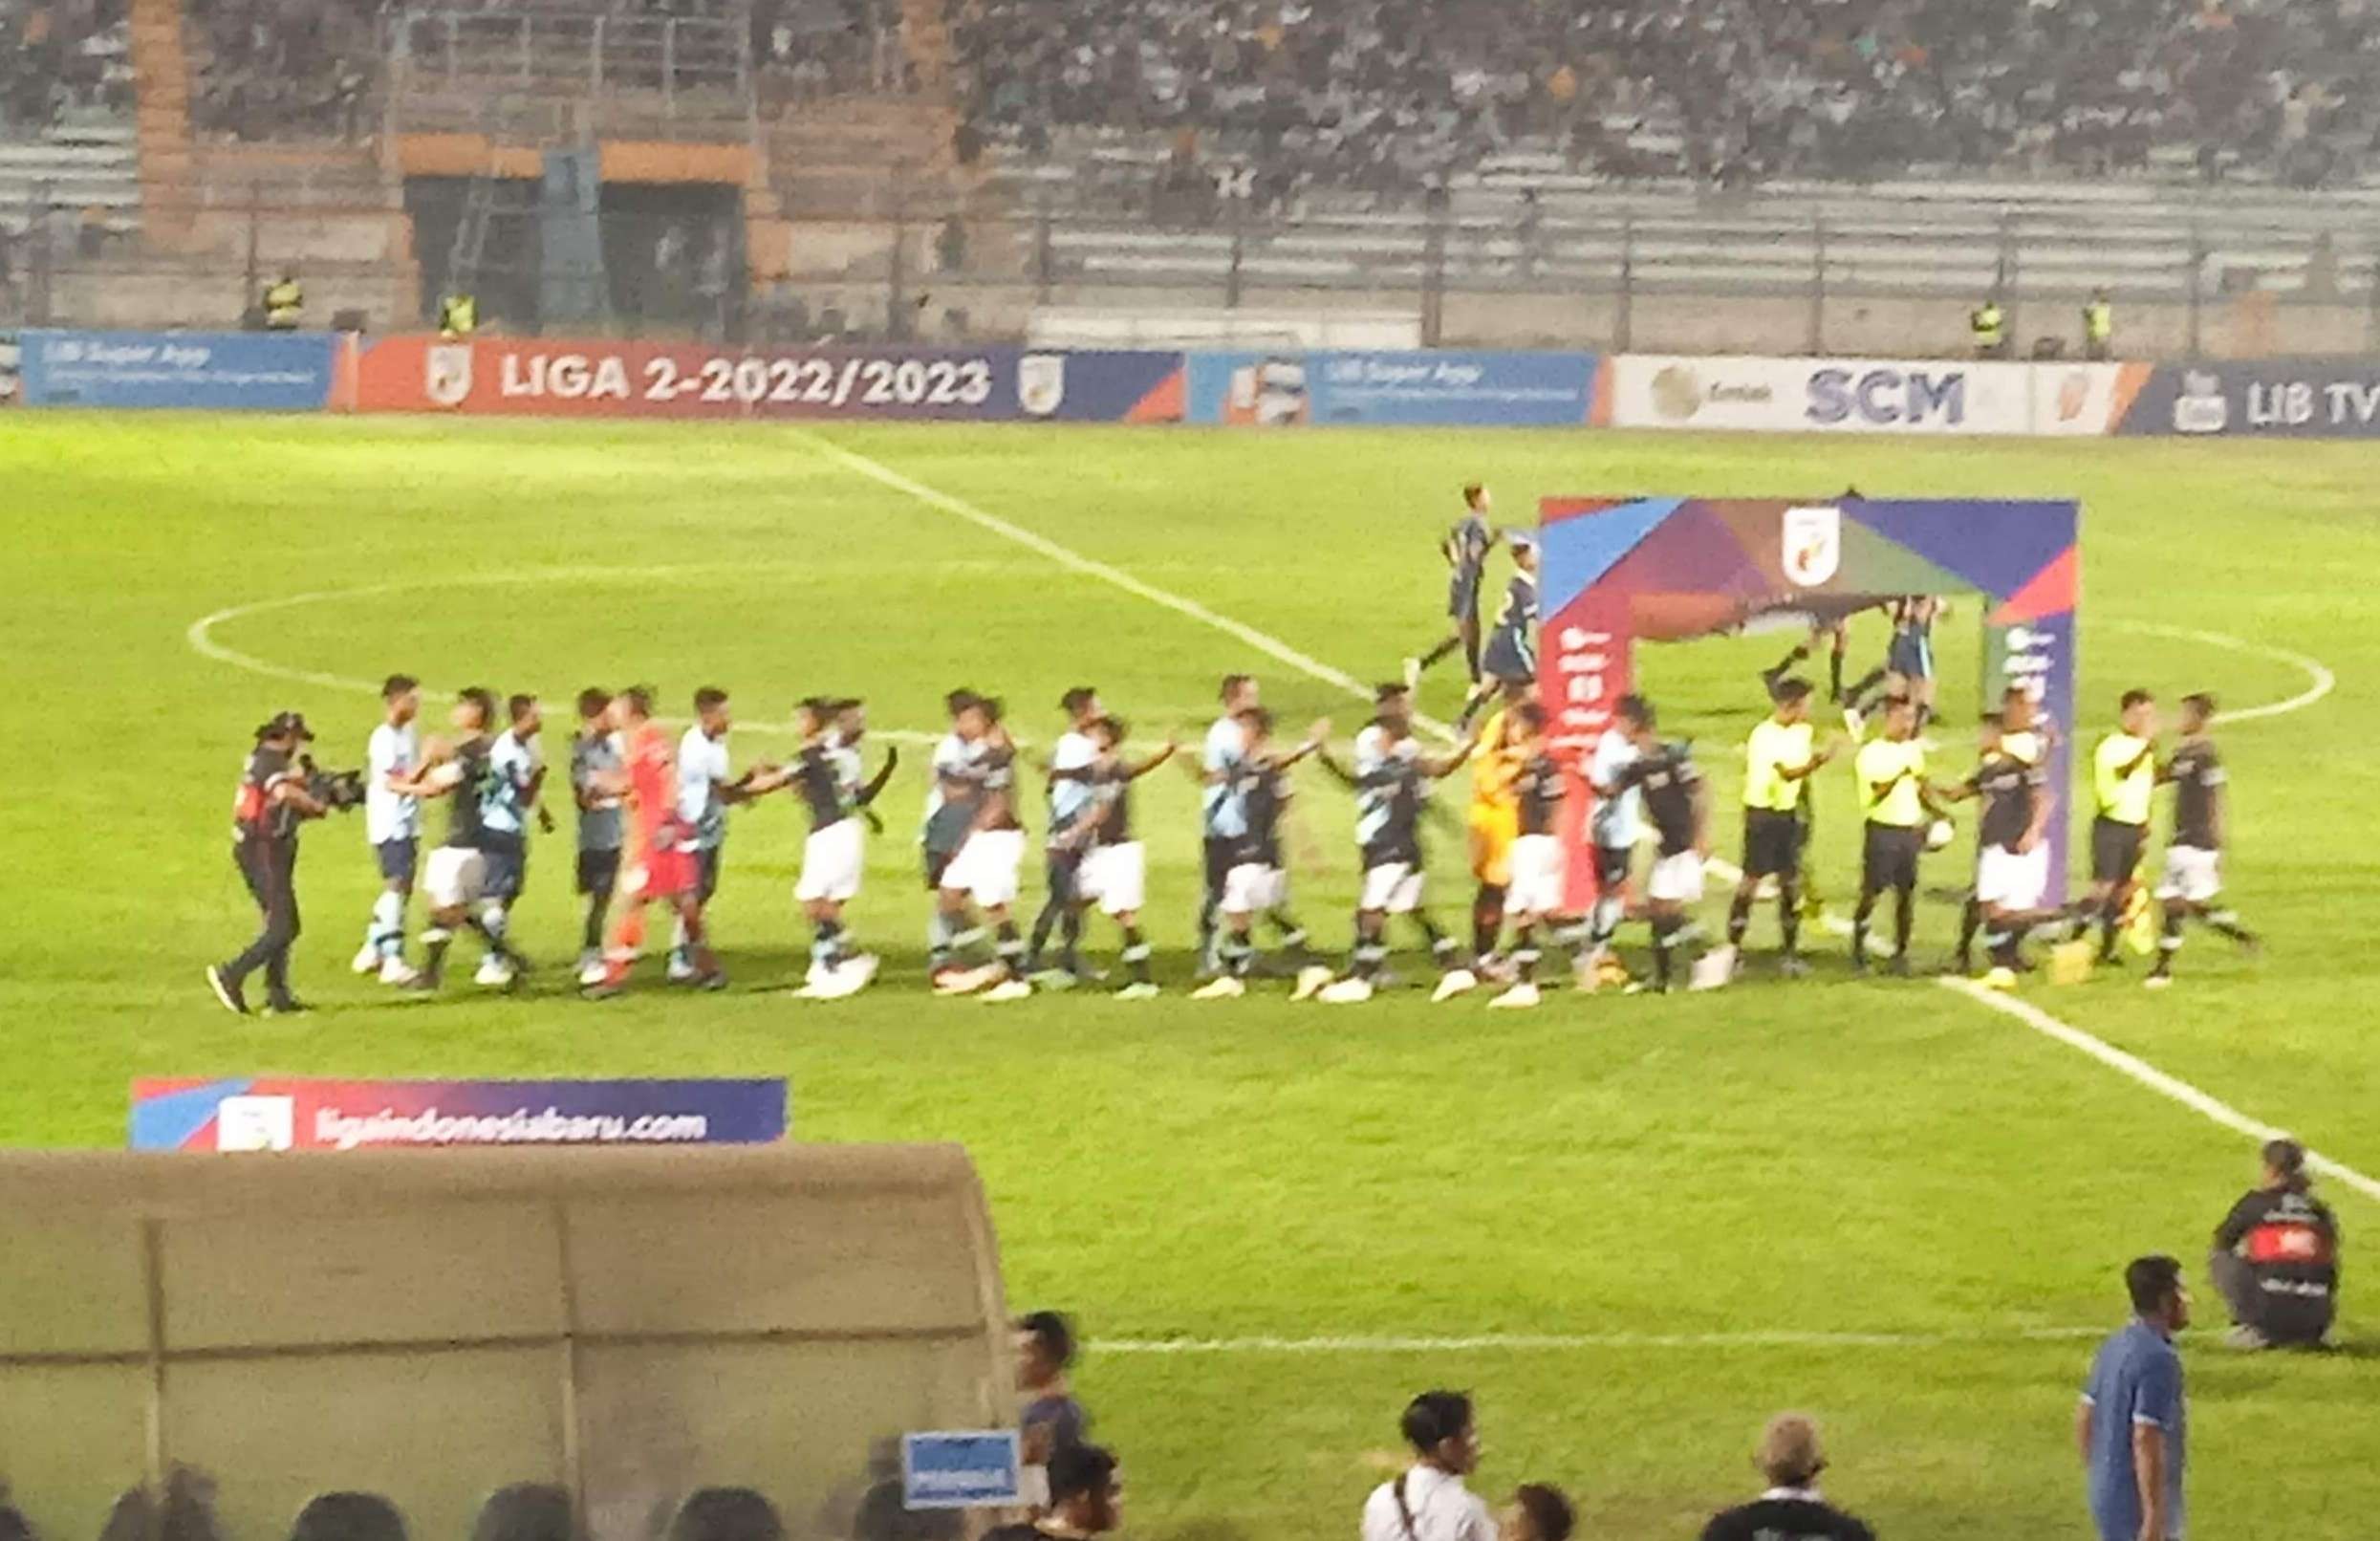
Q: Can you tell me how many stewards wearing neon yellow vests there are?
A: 4